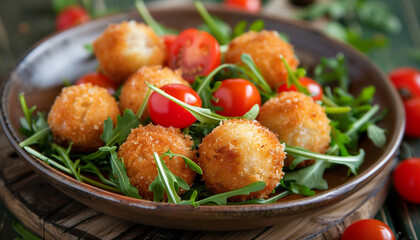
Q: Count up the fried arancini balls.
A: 7